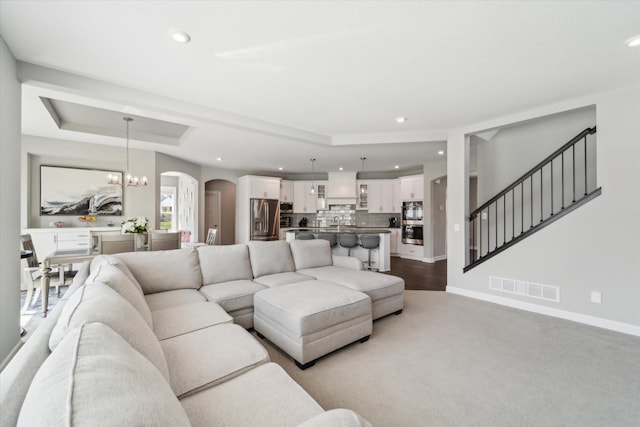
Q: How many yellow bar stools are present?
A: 0